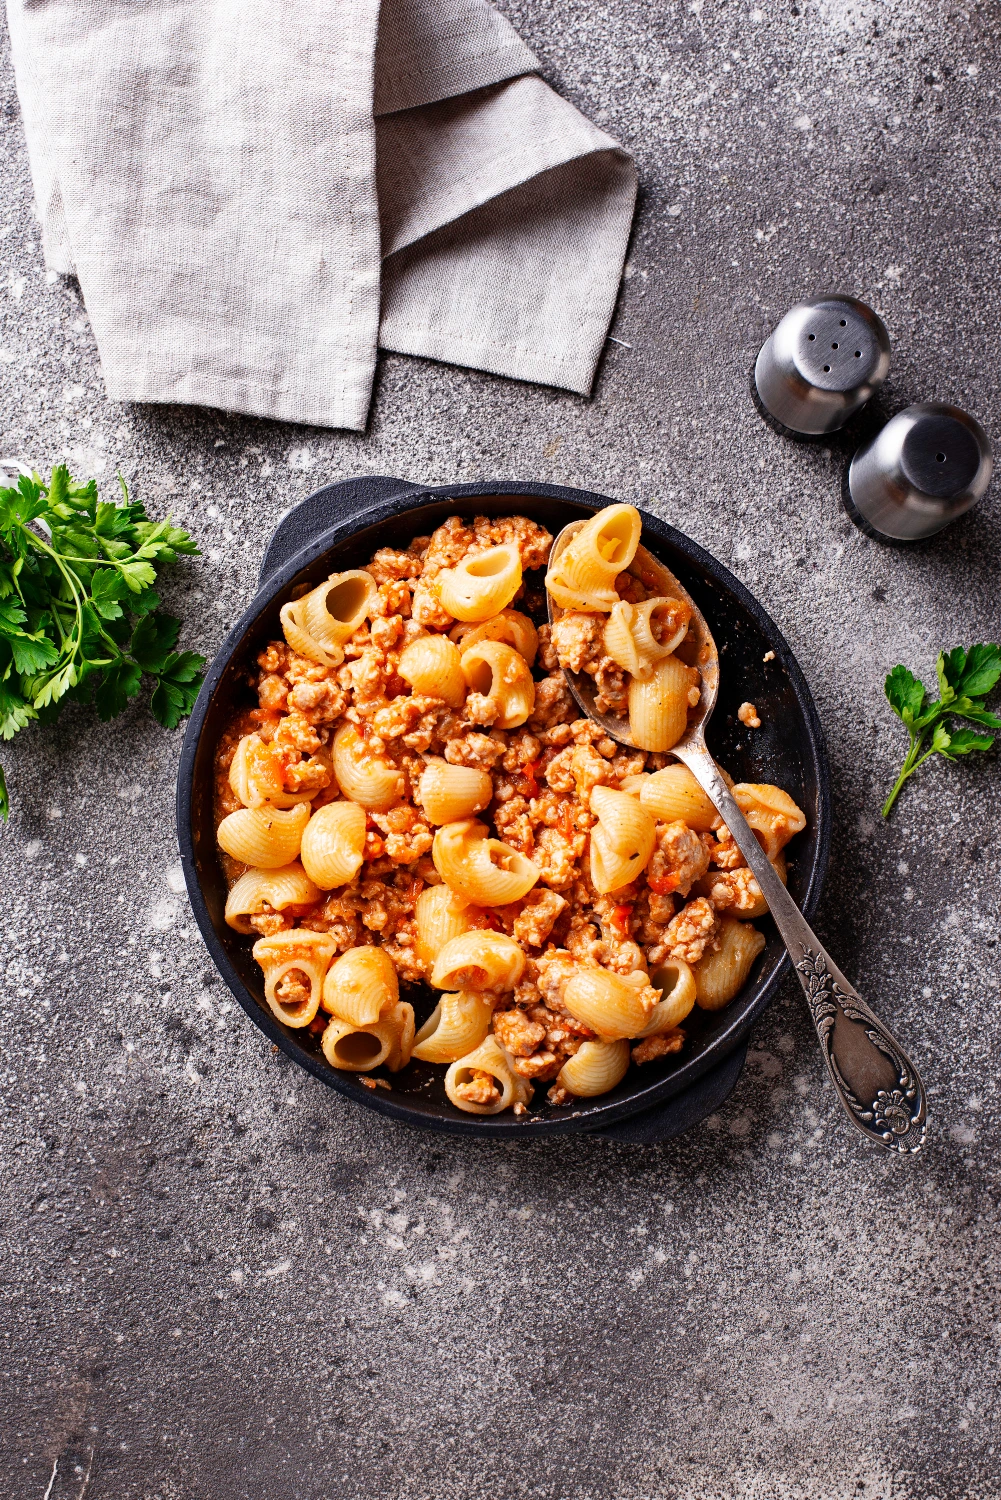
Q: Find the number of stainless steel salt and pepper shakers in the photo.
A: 2